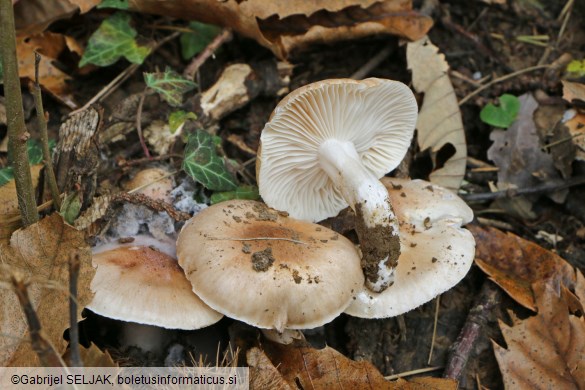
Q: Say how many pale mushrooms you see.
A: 4